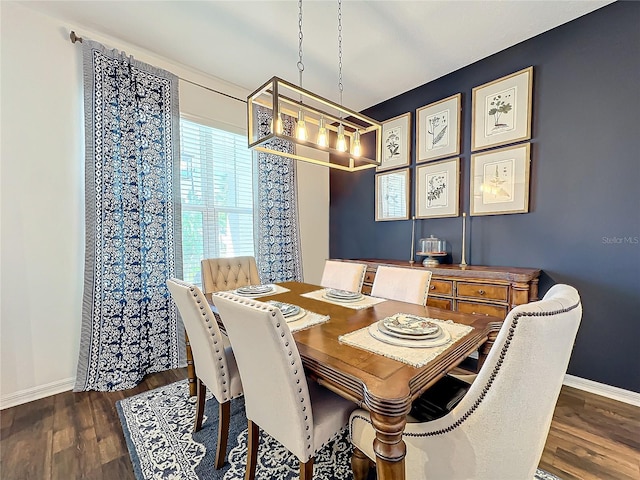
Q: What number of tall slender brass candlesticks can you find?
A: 2